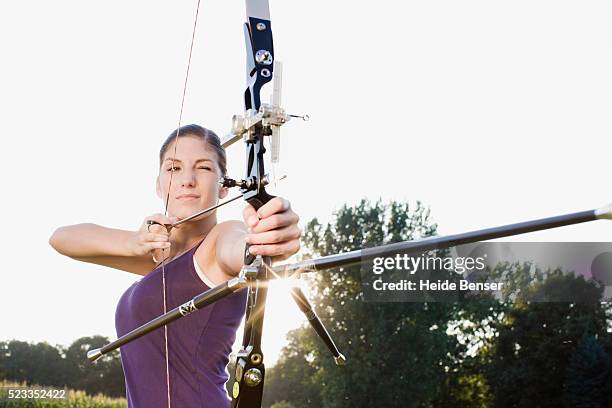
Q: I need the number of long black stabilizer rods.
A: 3